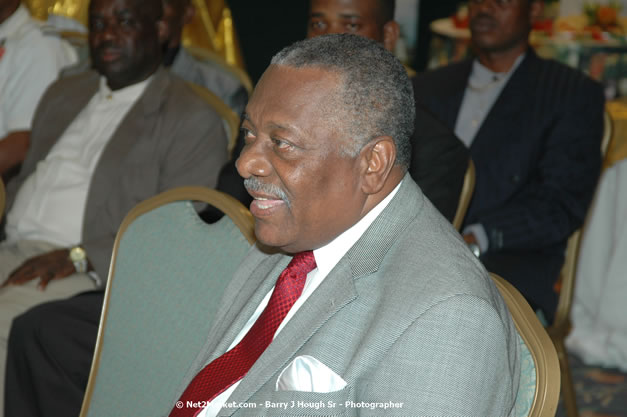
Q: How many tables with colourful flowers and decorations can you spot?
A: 1